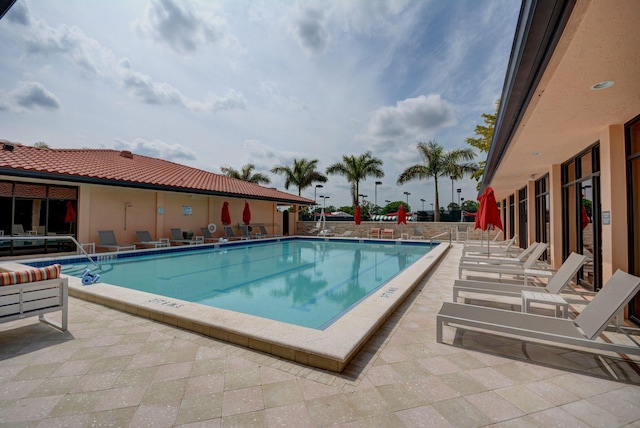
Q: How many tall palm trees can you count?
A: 4